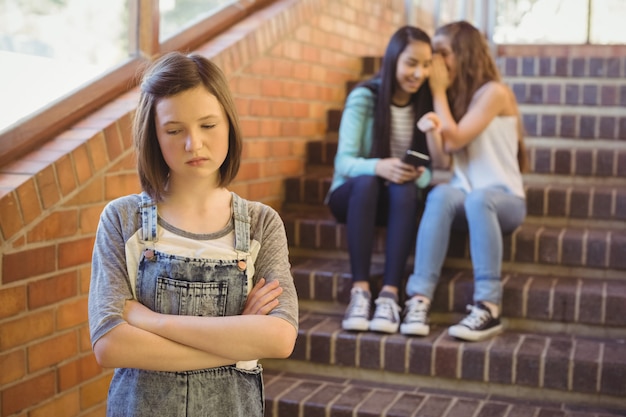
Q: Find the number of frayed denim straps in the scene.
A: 2